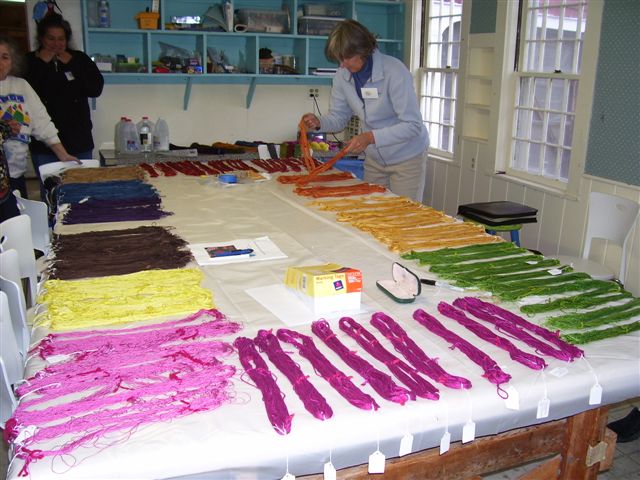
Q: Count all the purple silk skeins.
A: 10